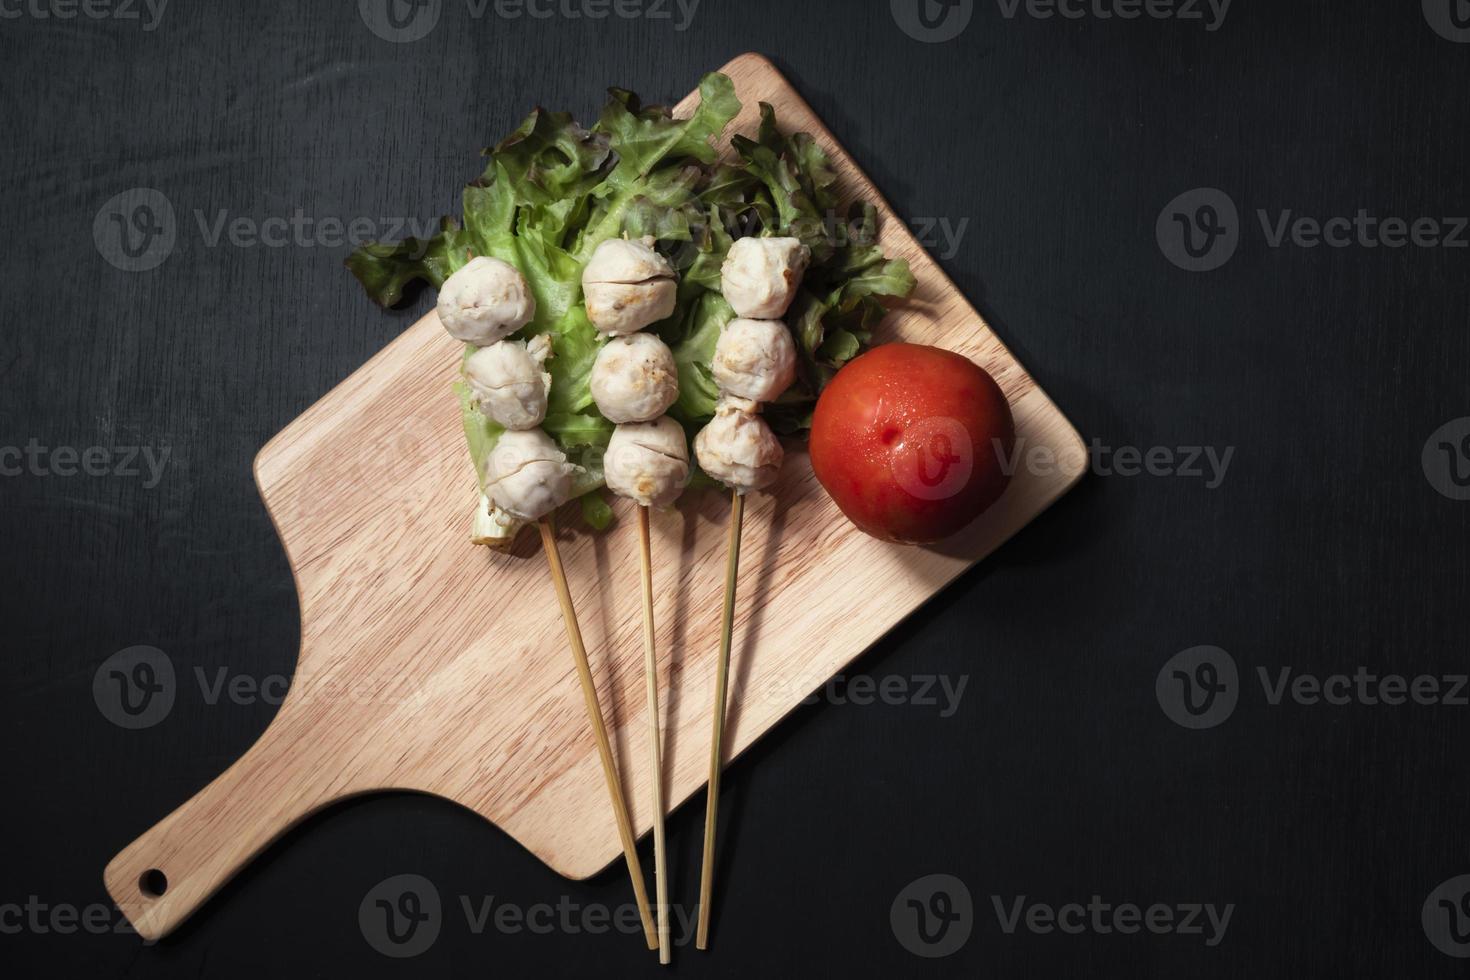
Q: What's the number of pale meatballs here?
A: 9